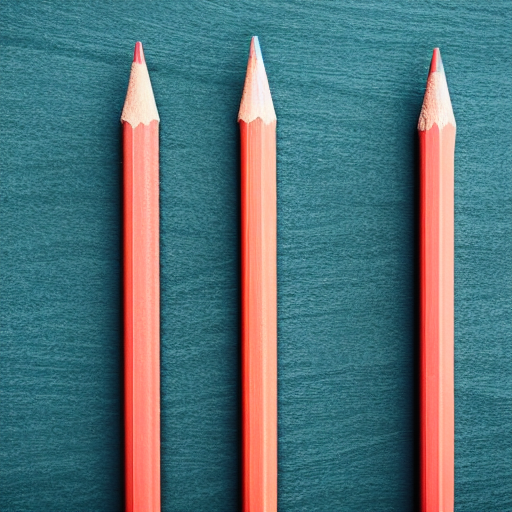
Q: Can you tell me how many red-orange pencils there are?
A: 3